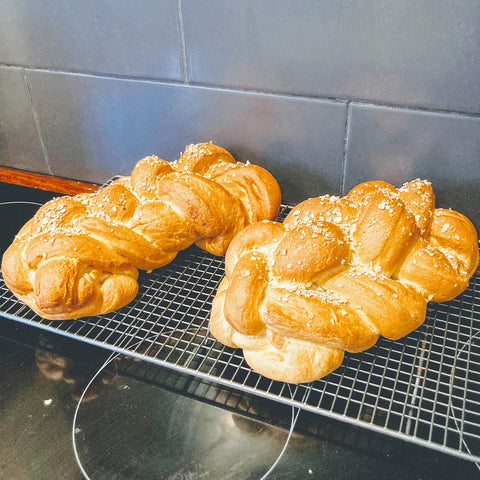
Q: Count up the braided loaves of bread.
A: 2